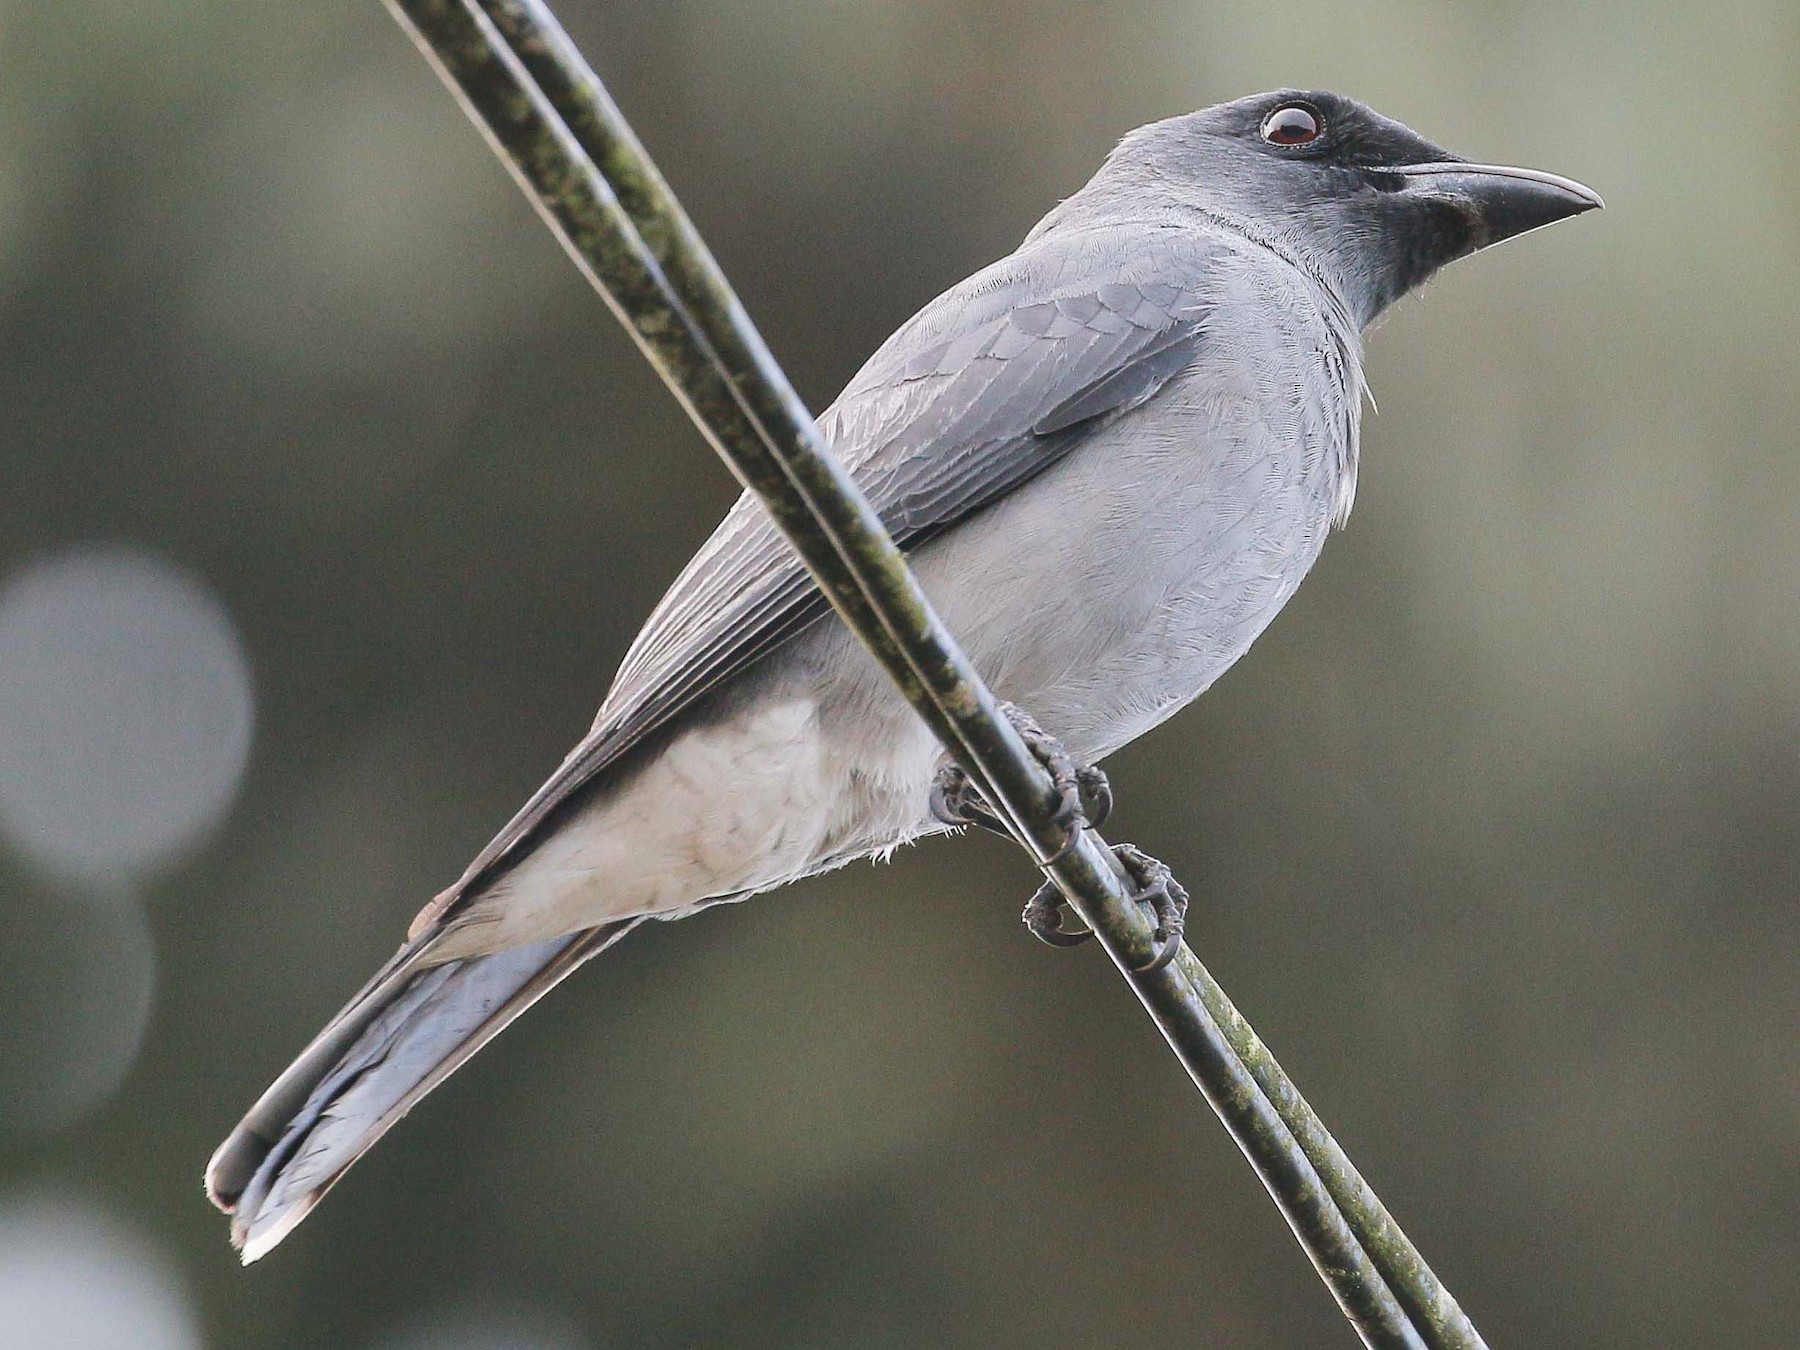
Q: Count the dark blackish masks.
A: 1